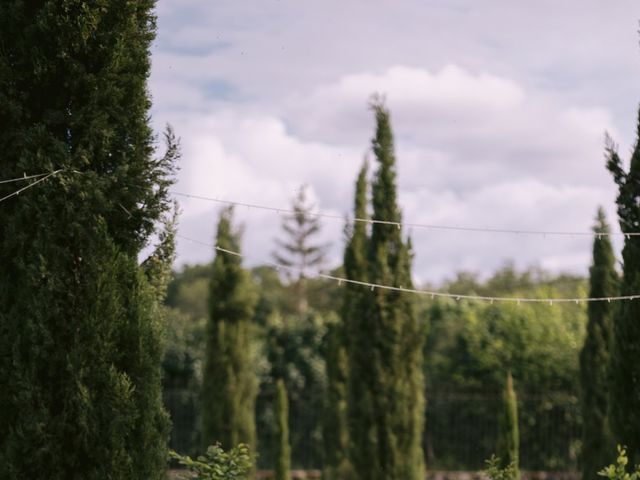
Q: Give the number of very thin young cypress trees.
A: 2